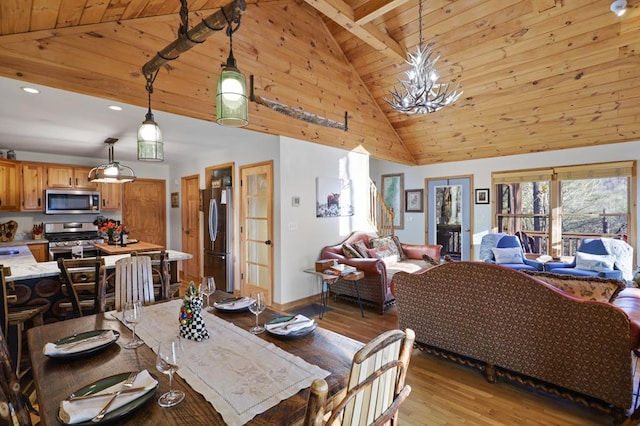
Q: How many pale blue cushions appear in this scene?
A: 2